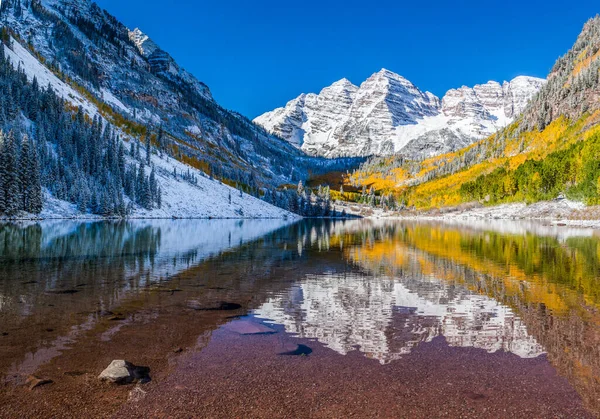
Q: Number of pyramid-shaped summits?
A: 2